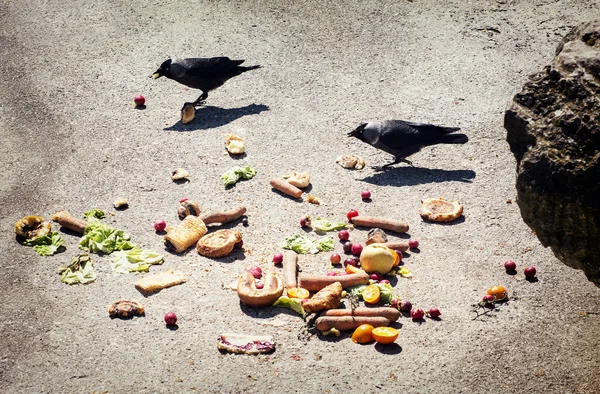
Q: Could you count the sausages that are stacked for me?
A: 2